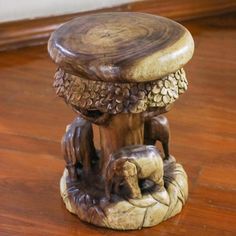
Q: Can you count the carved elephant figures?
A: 3